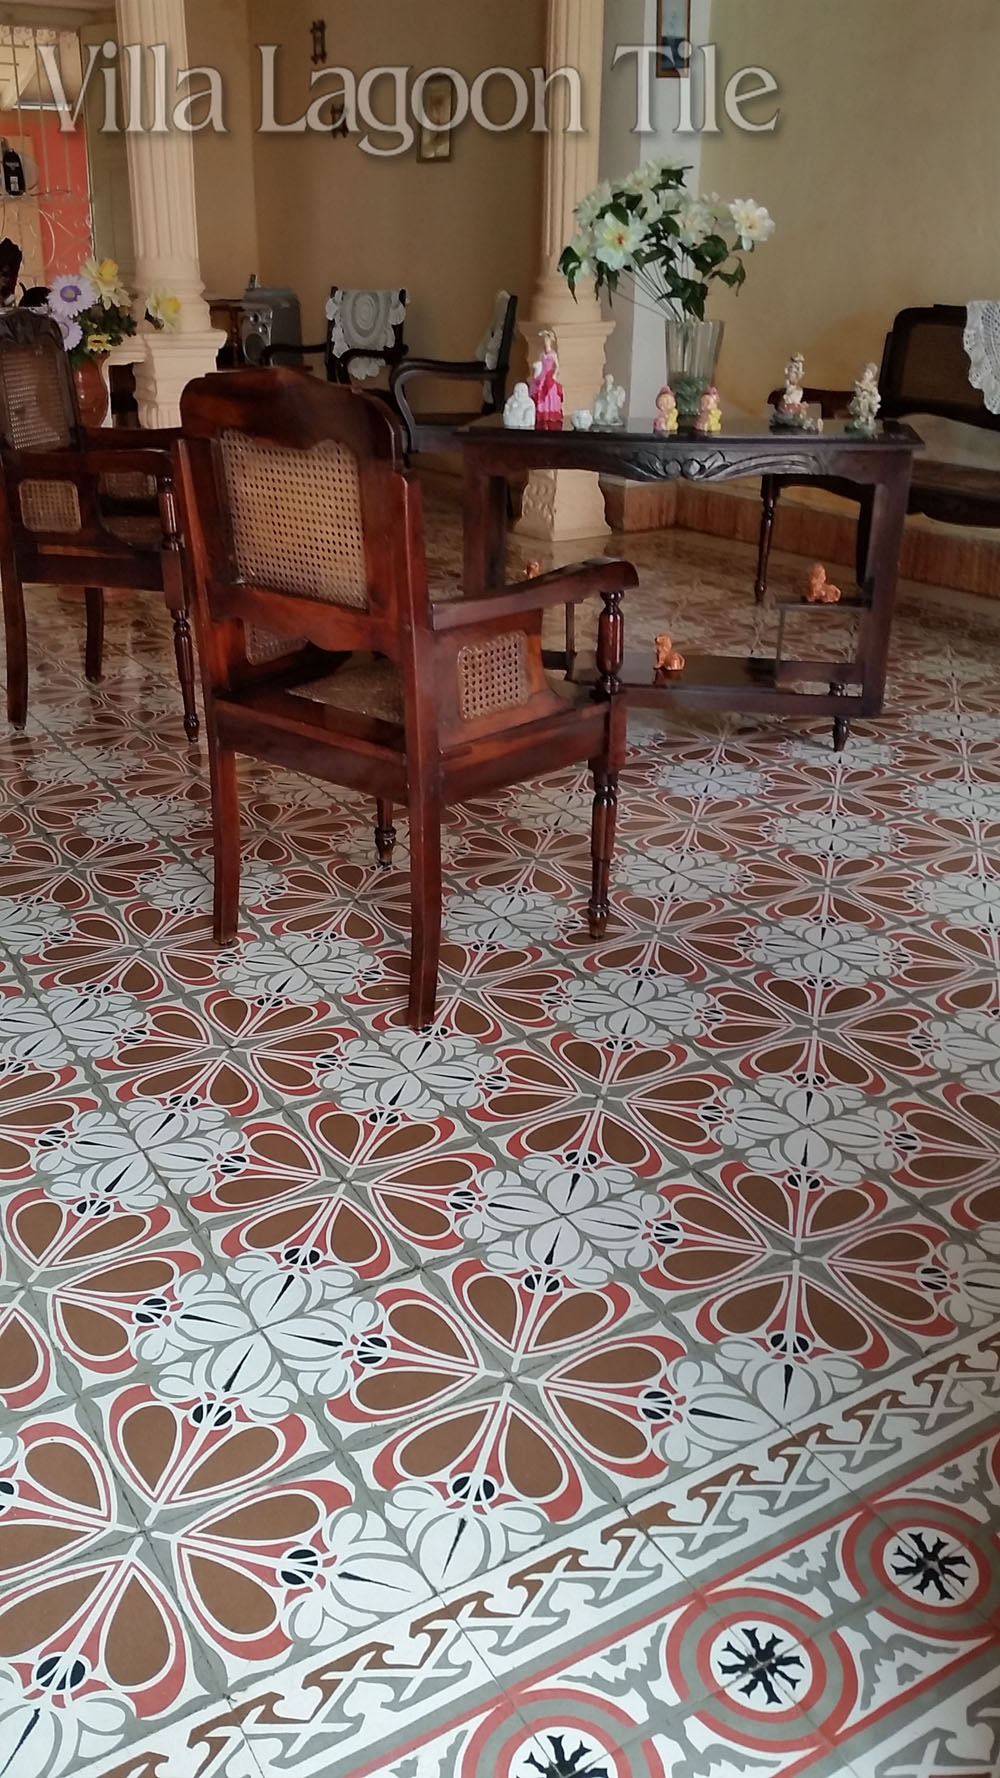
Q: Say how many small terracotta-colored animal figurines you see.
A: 3